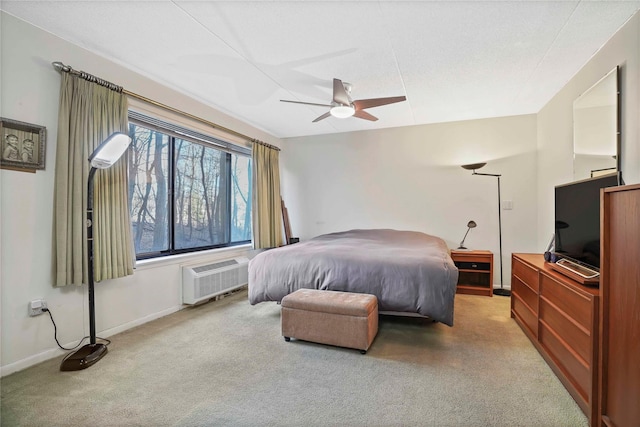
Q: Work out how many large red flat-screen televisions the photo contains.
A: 0